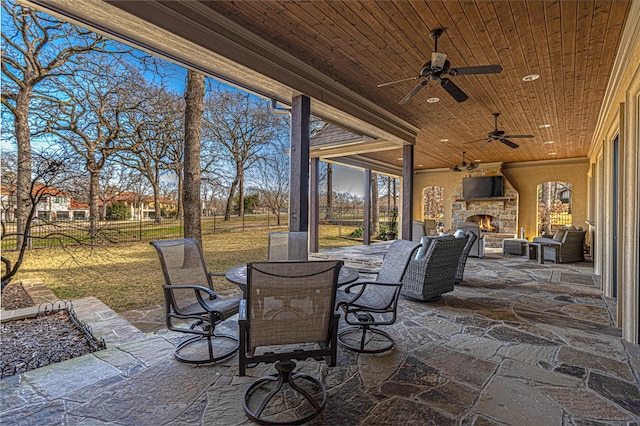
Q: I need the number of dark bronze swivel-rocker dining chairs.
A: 4